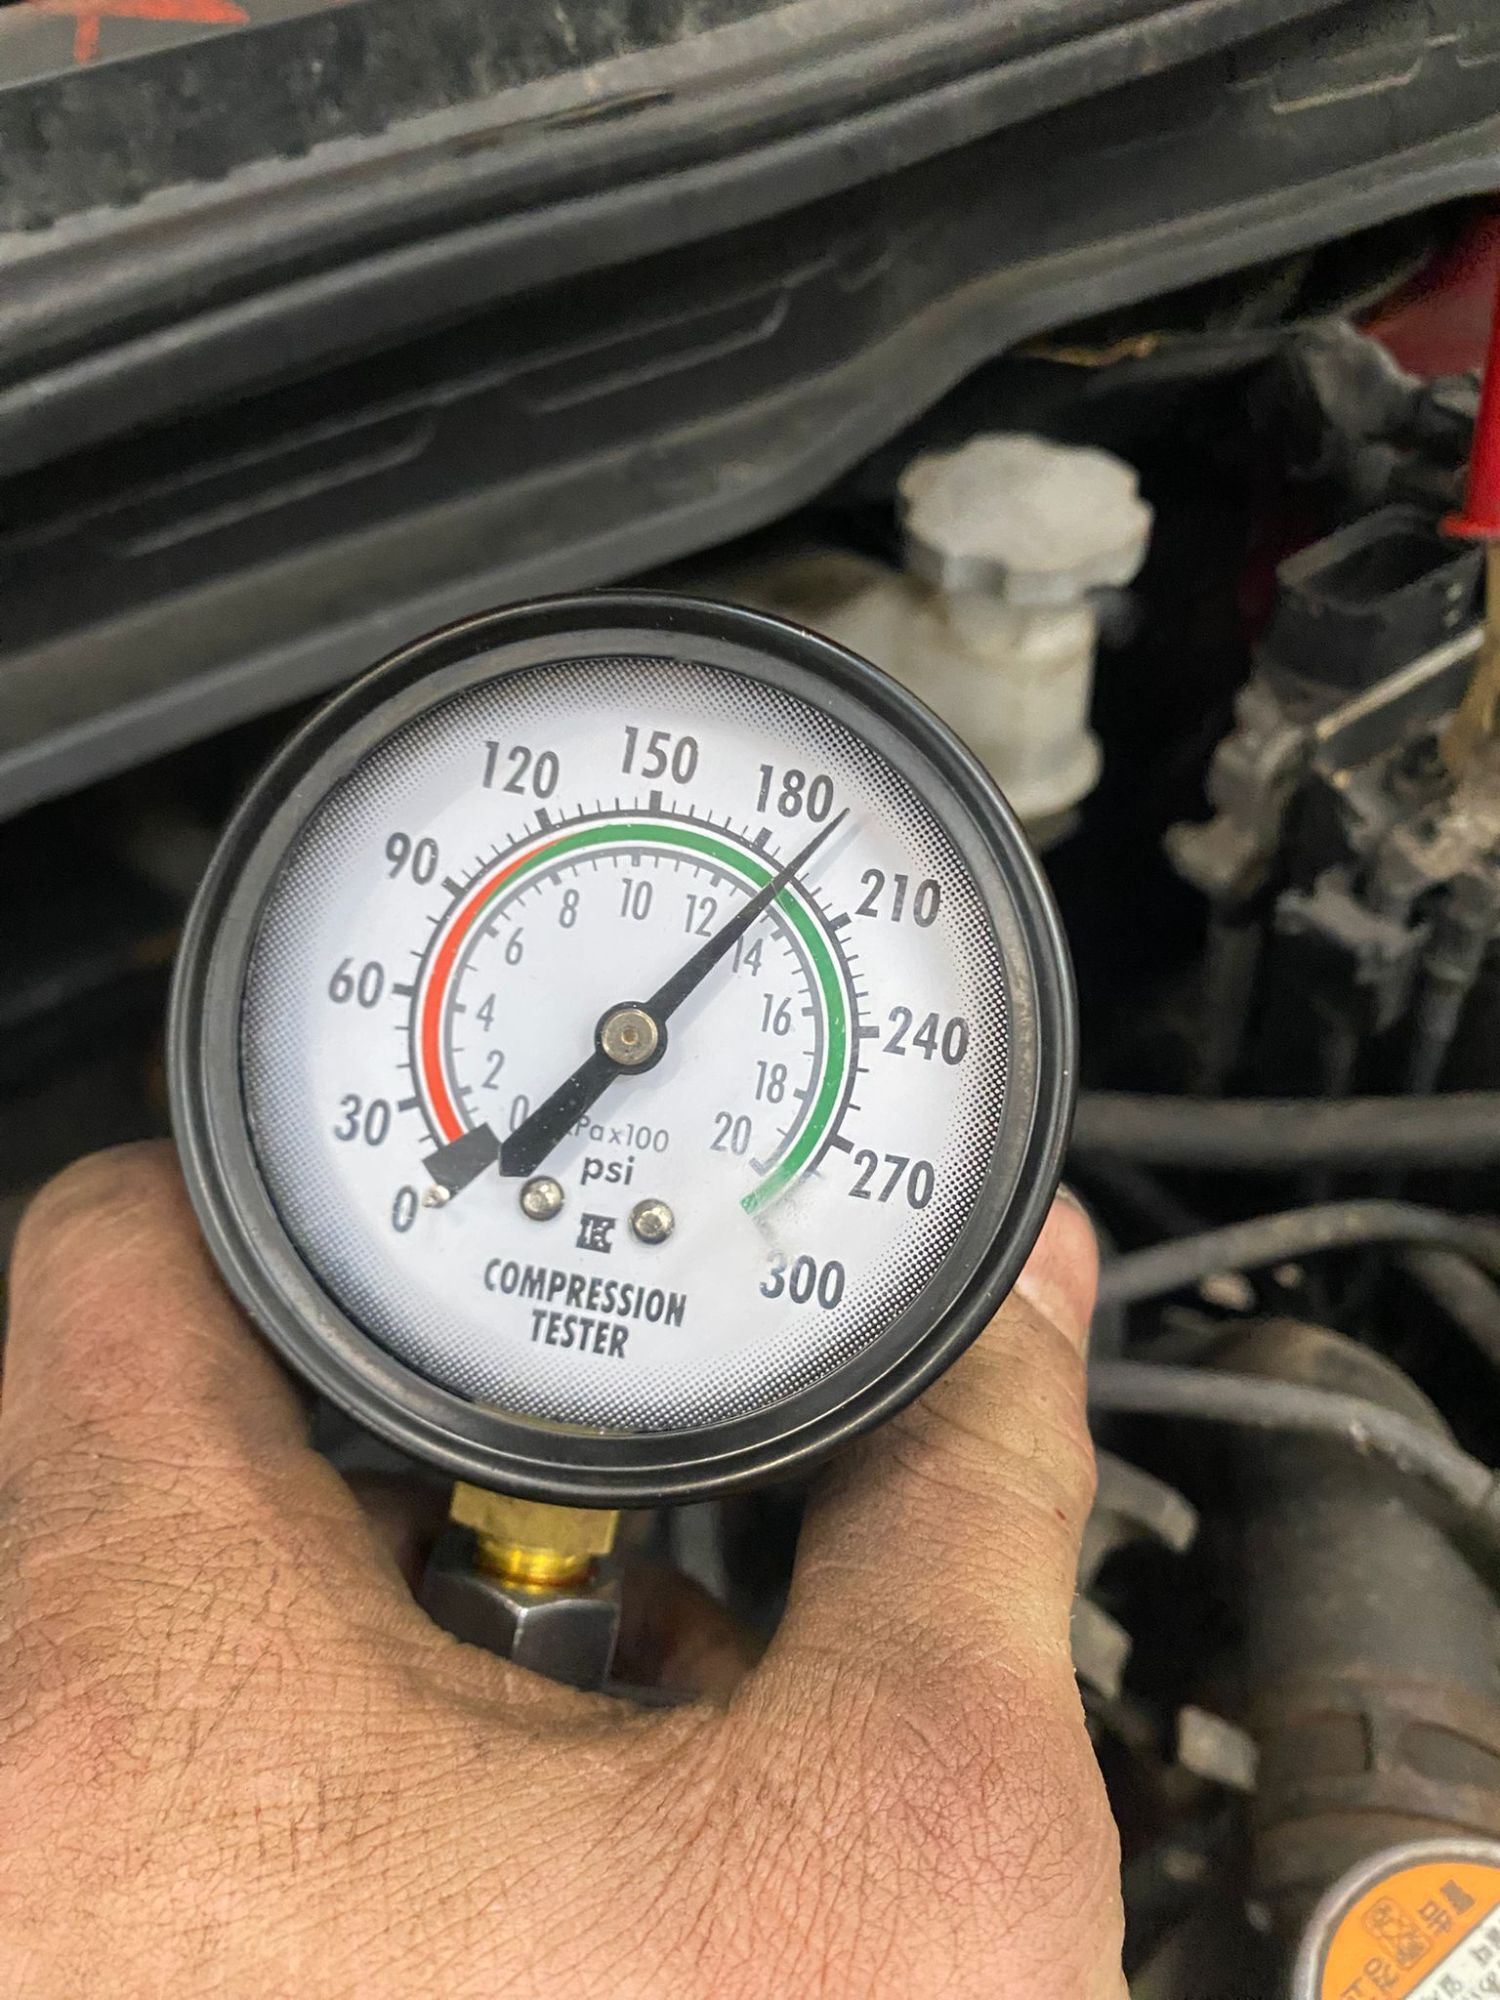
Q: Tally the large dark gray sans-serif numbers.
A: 11